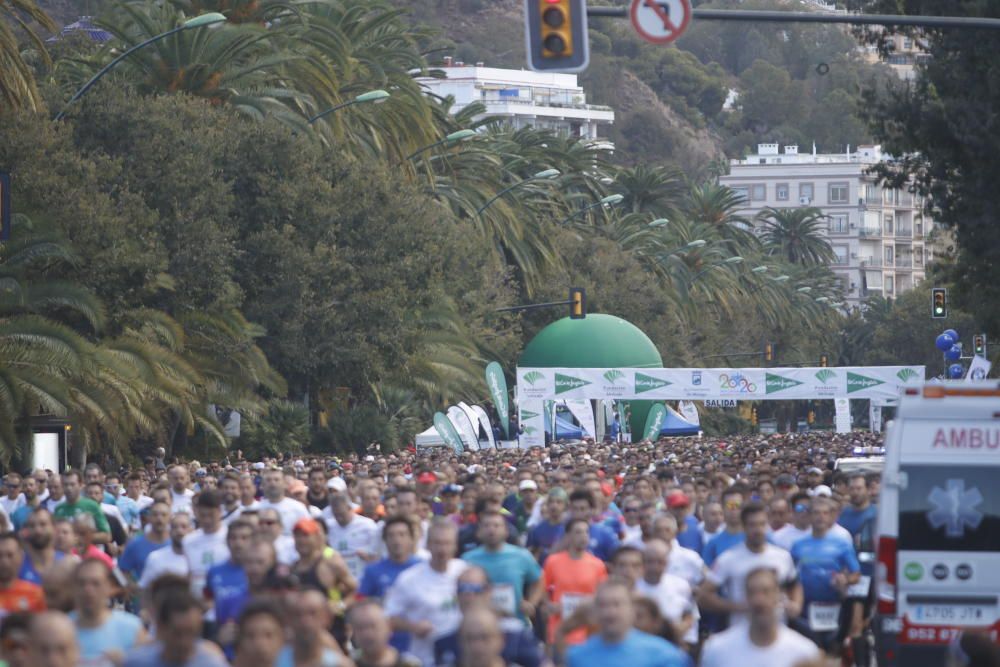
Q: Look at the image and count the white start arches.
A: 1